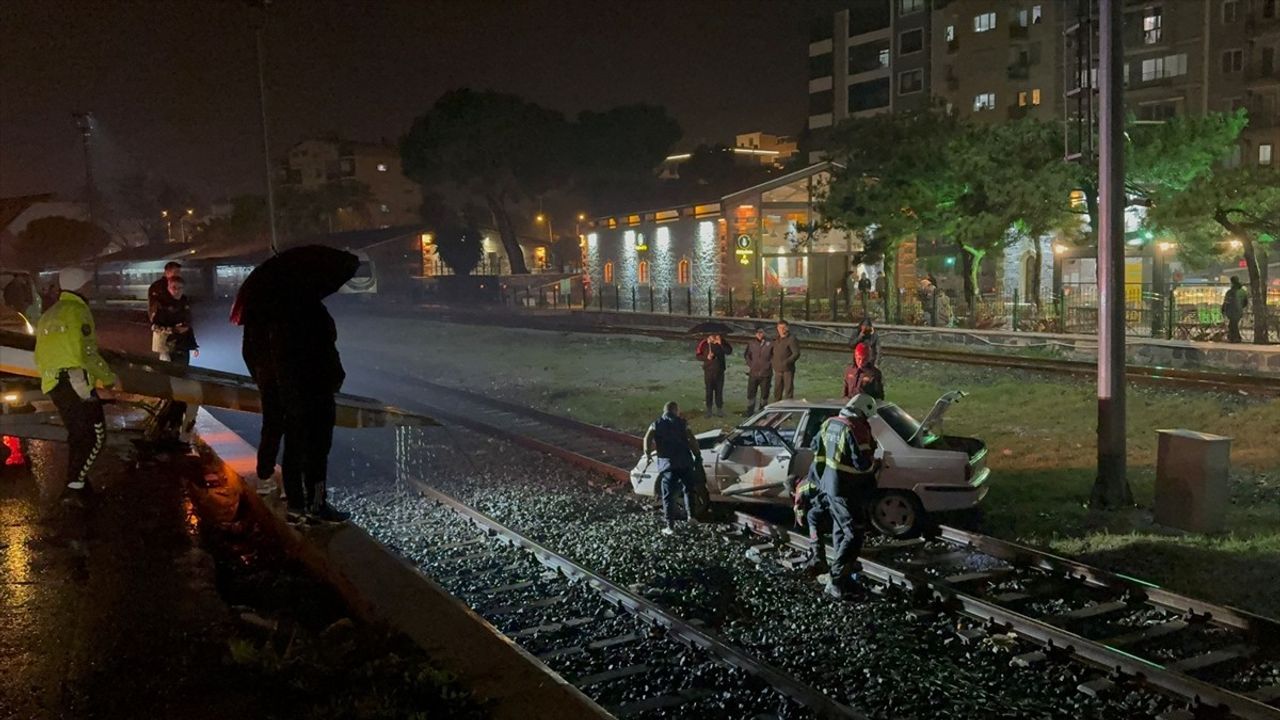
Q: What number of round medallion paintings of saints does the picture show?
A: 0